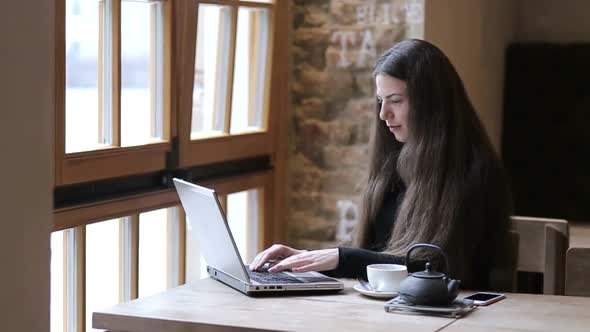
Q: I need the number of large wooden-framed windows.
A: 2